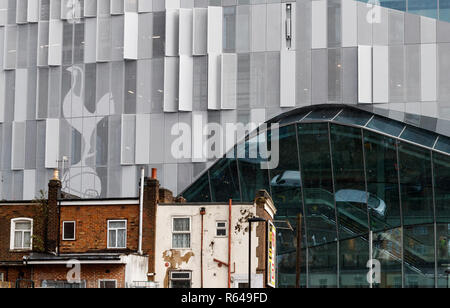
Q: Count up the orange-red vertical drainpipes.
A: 2